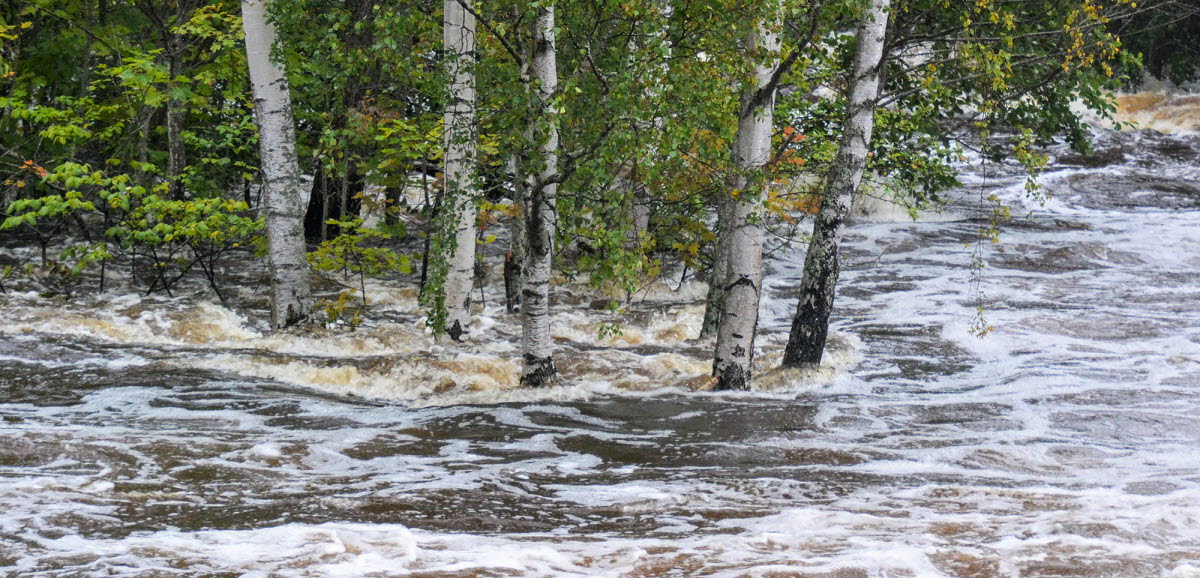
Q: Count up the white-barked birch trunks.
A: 5